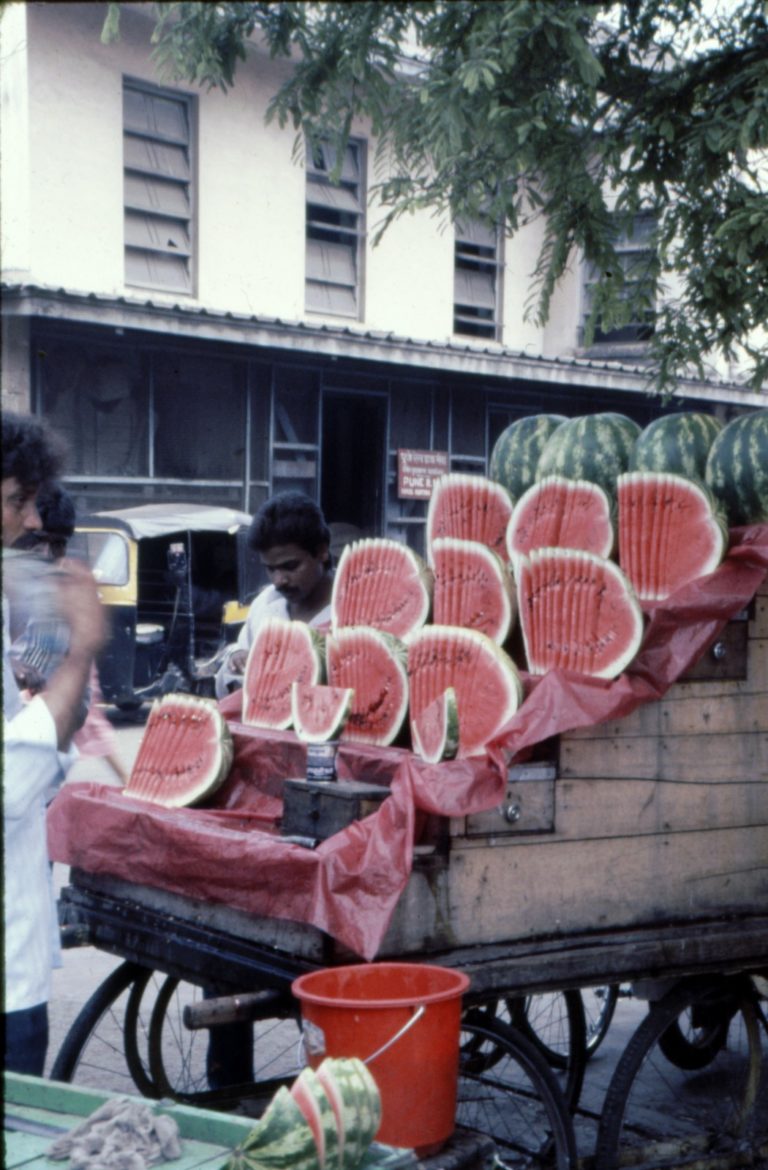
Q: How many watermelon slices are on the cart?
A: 12